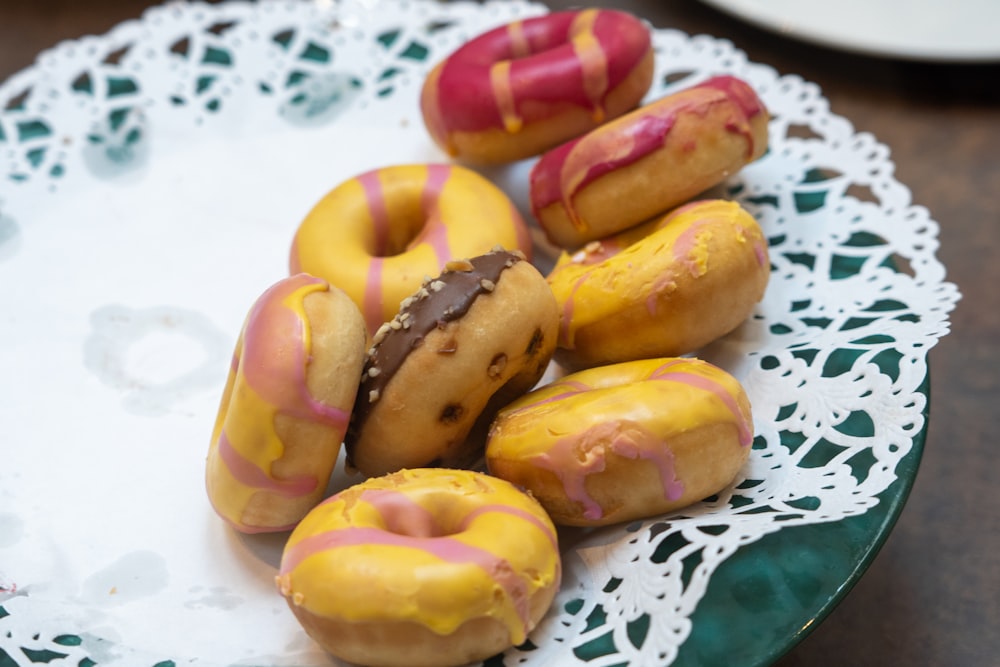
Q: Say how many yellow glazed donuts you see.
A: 5